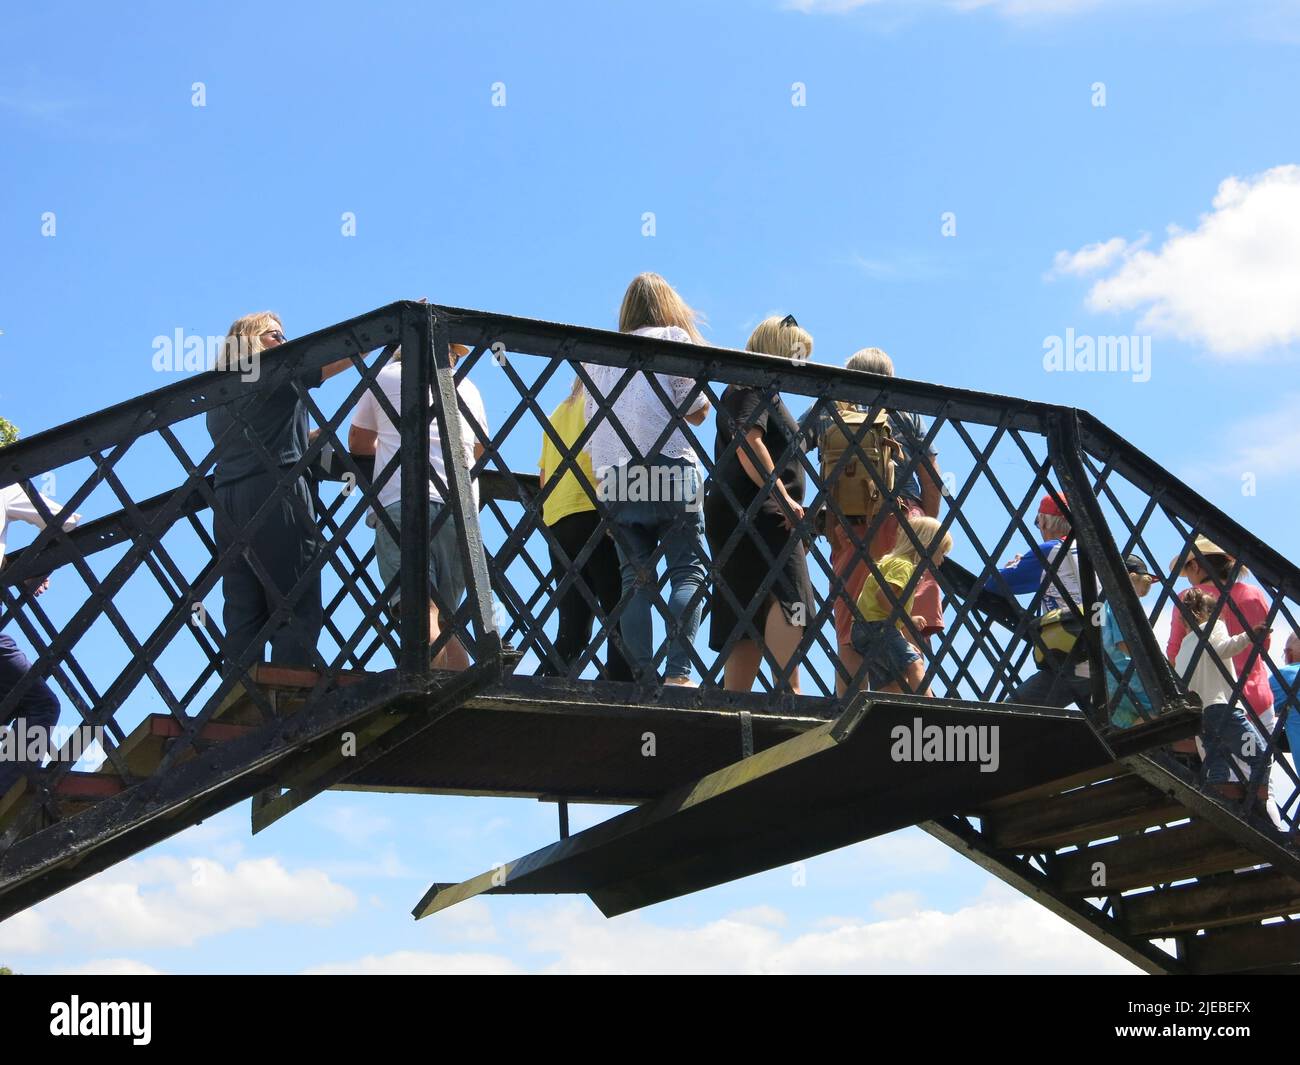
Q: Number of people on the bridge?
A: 13